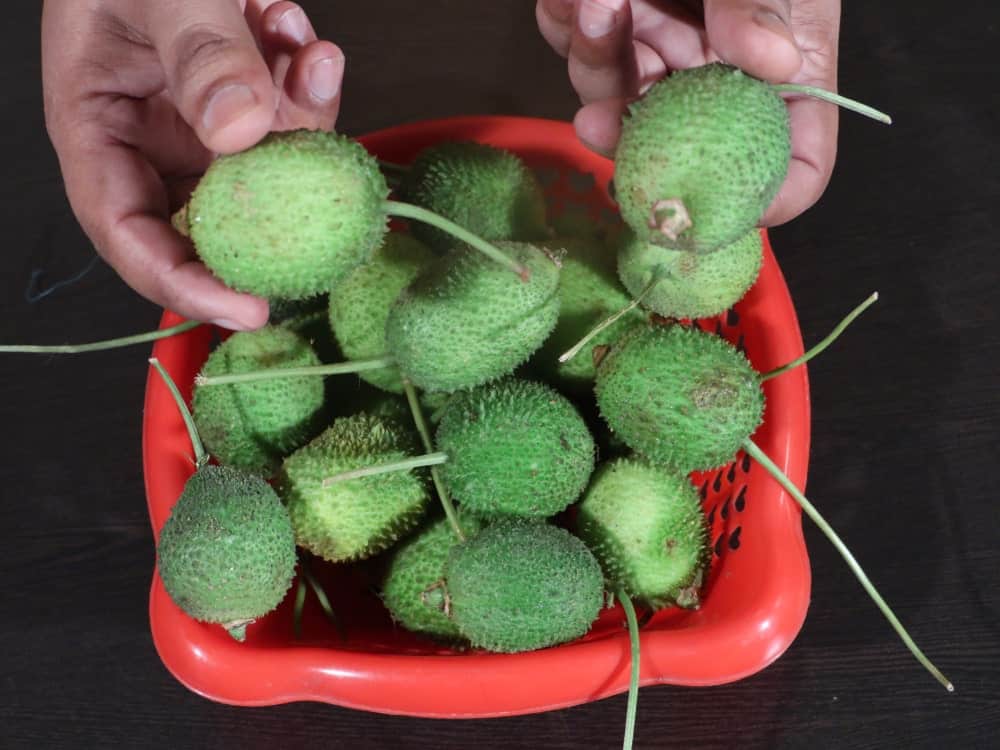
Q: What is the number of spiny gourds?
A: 15